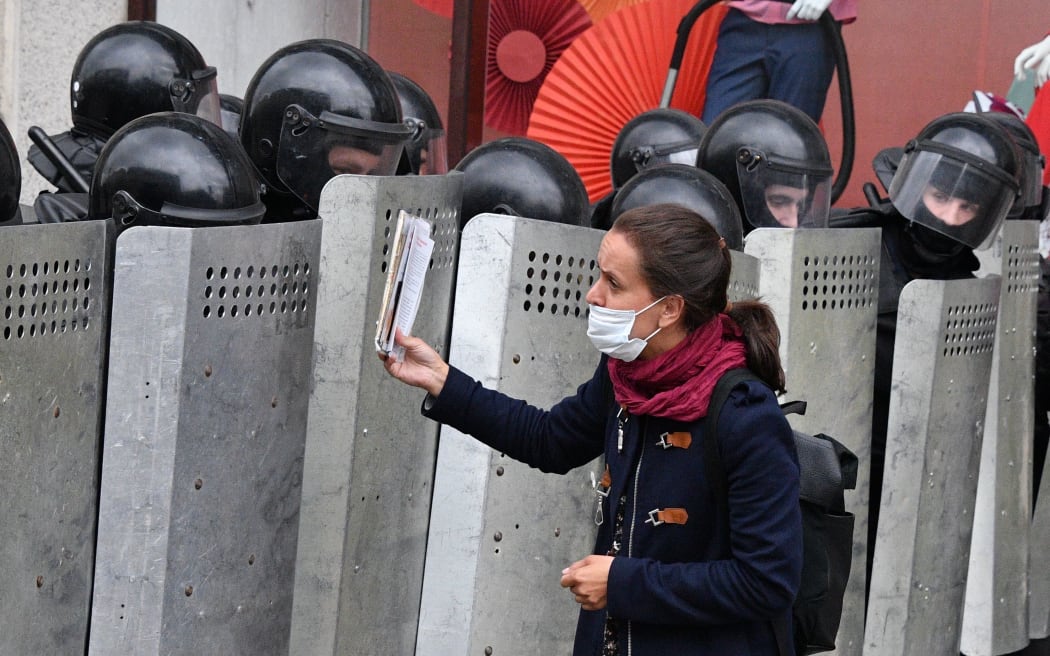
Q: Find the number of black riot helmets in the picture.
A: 12